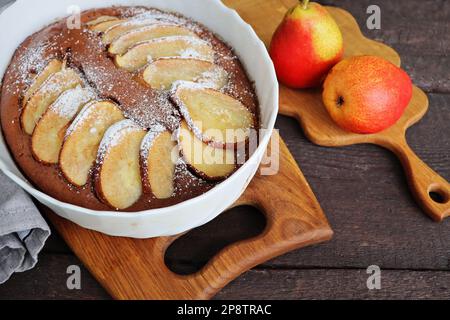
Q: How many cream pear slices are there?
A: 14